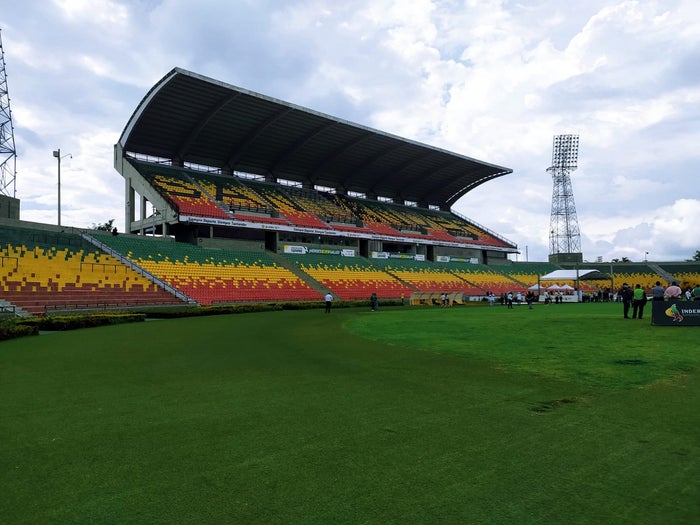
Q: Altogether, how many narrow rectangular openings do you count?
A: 9